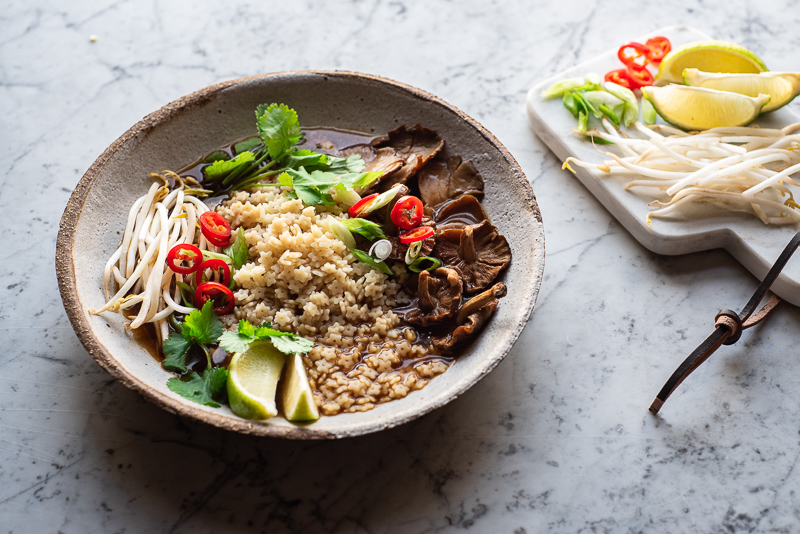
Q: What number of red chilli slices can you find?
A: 11